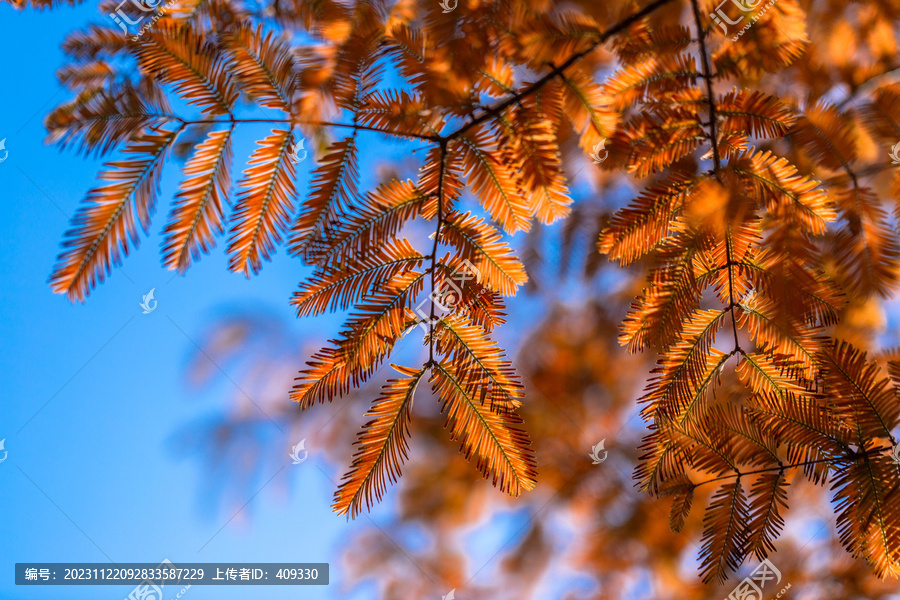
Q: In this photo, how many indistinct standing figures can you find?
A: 0